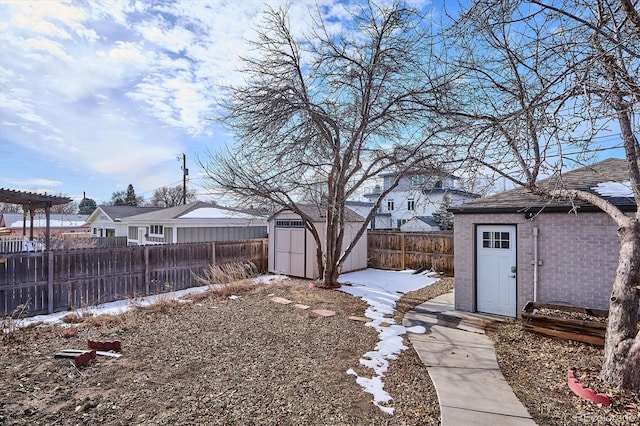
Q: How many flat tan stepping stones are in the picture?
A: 4